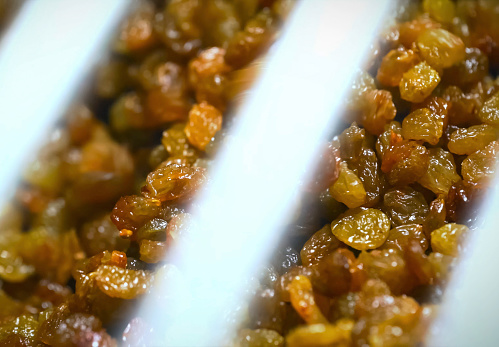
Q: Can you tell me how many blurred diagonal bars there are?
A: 3